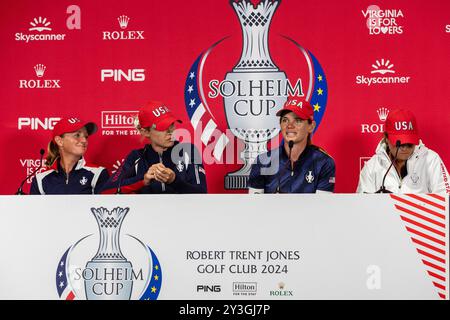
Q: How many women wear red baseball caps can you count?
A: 4